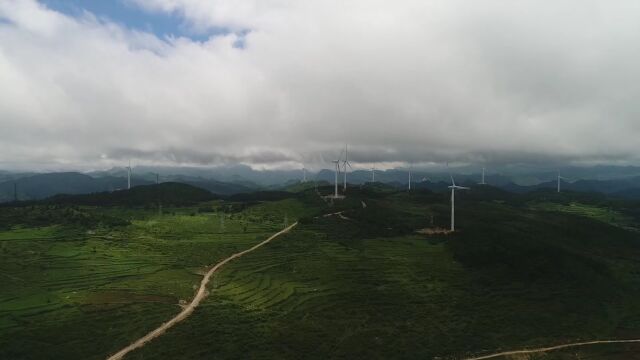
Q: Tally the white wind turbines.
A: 9